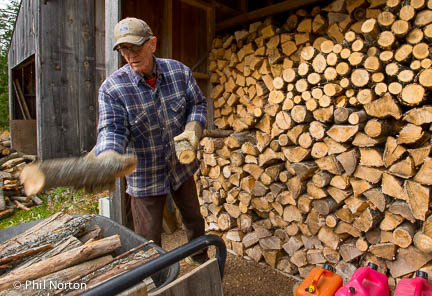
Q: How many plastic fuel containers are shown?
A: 3